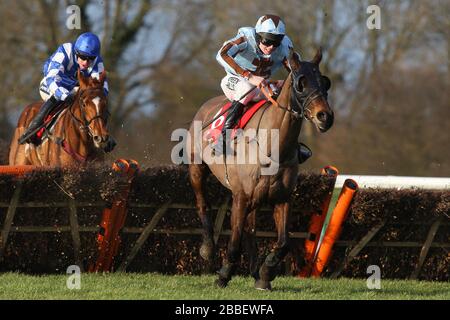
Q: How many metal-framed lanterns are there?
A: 0